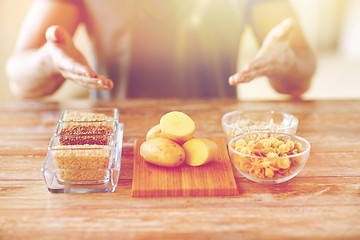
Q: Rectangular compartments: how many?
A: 3